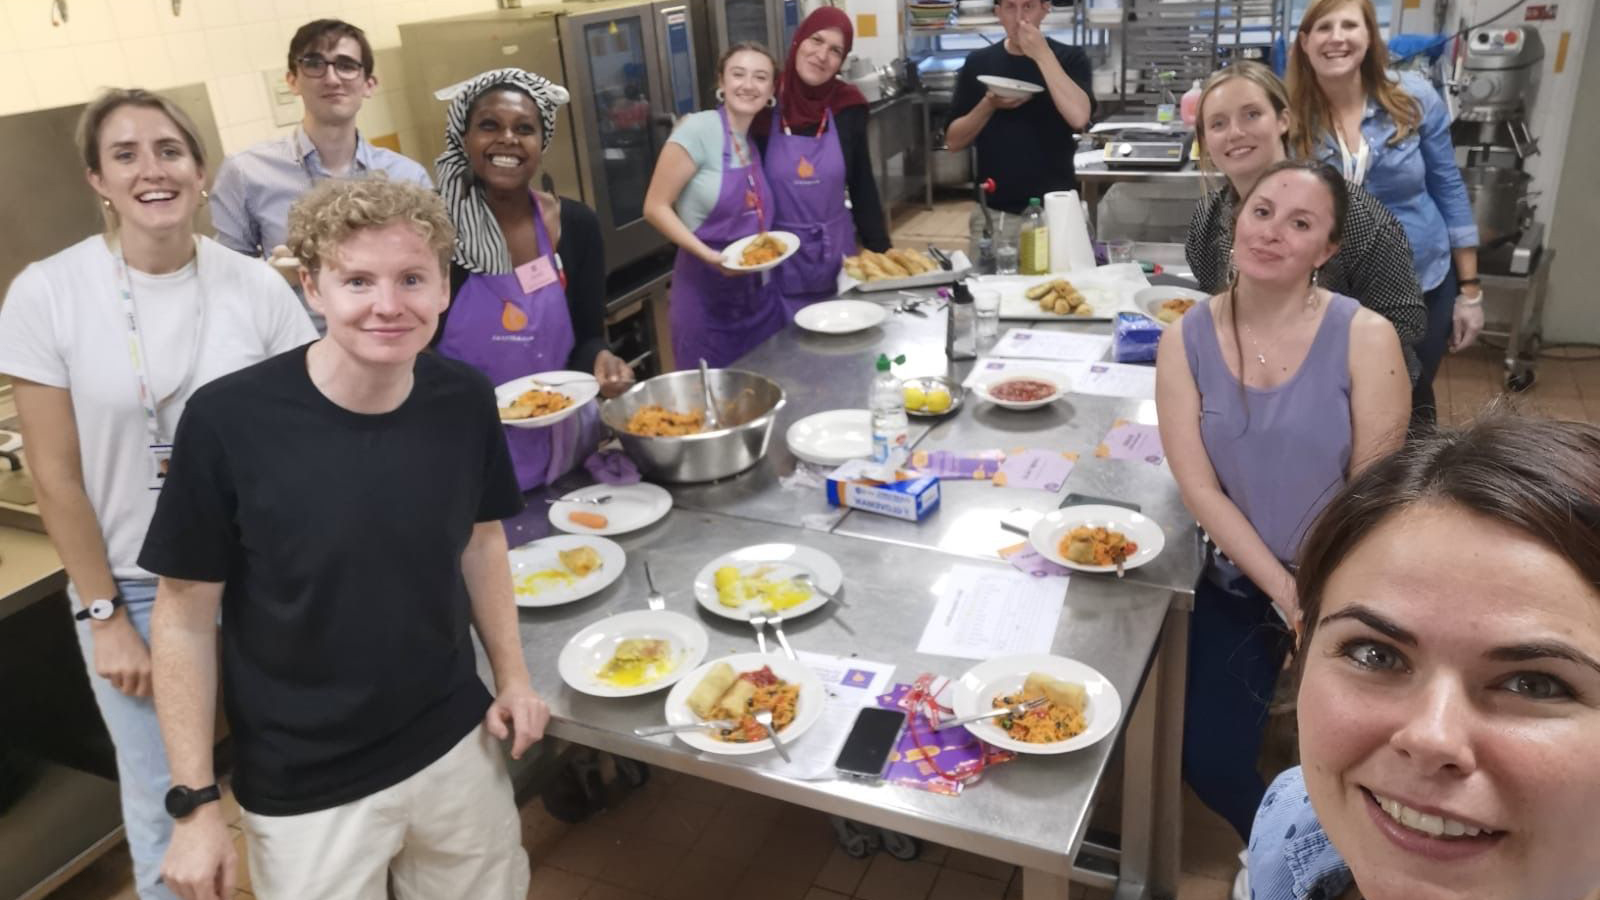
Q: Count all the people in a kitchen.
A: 11